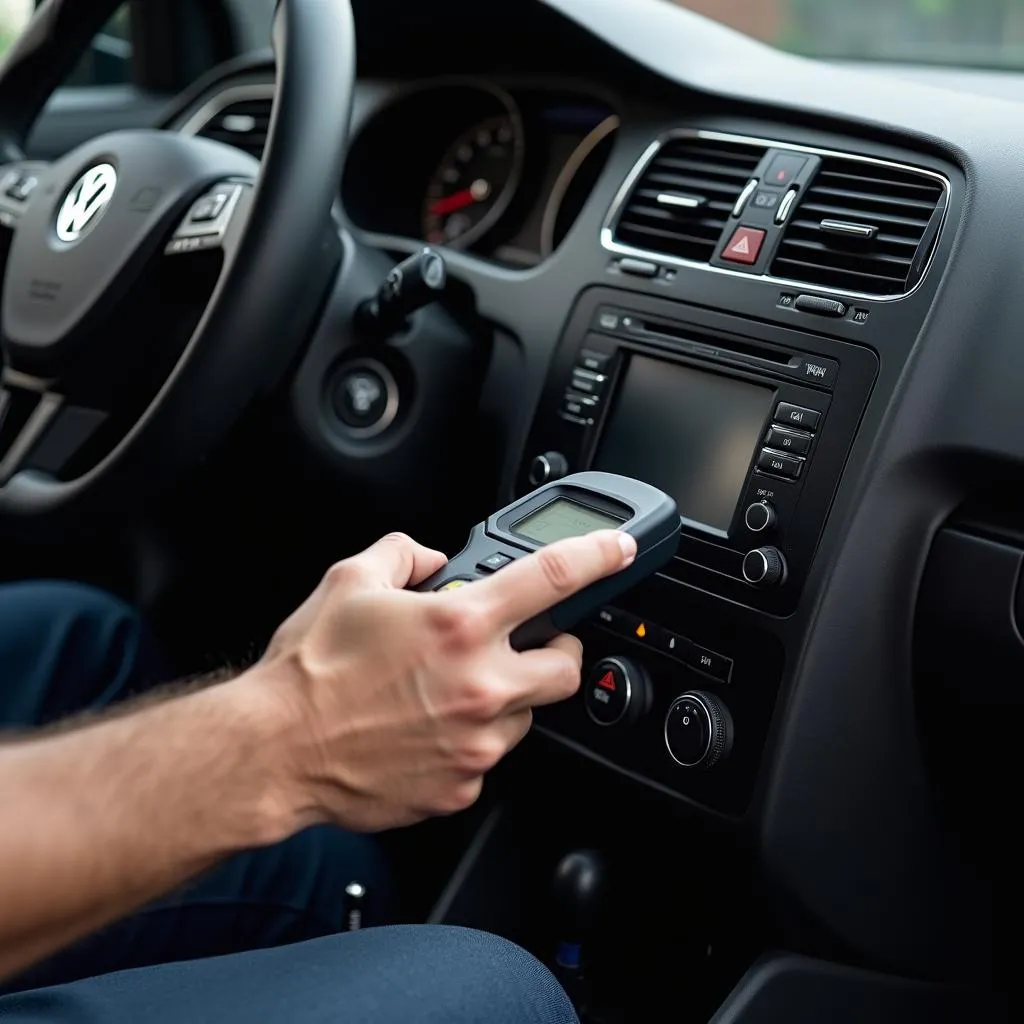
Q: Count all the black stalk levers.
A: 1